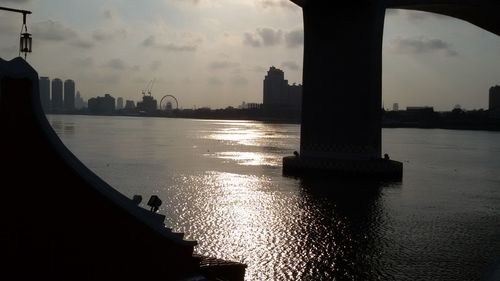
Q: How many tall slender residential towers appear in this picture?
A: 3